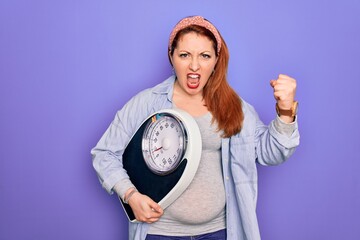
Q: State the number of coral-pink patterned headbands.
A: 1